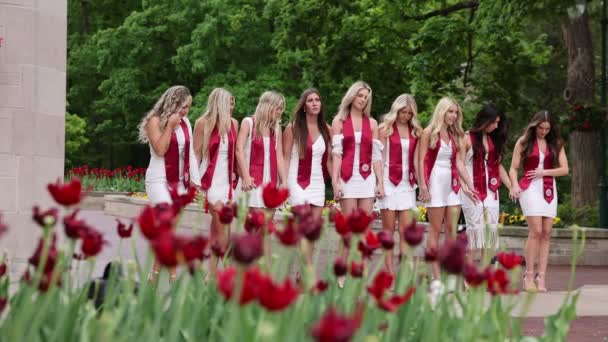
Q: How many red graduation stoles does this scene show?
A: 9